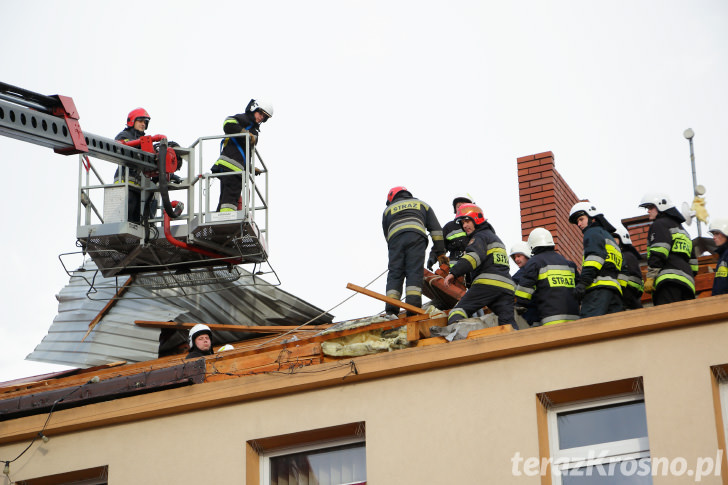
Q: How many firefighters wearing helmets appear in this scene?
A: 13